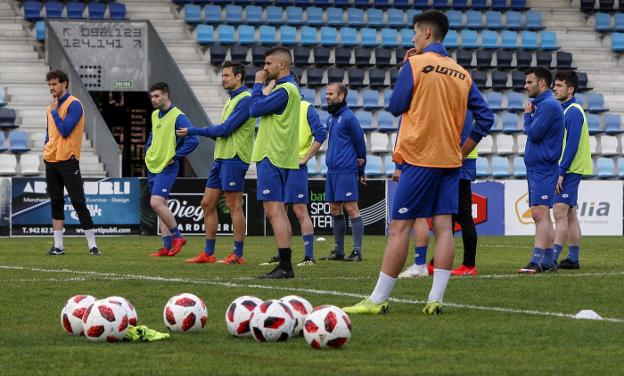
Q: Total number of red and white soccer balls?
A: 8